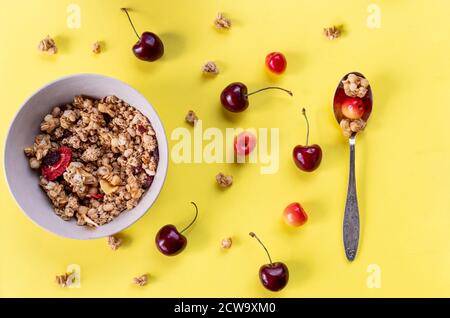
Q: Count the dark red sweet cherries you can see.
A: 5